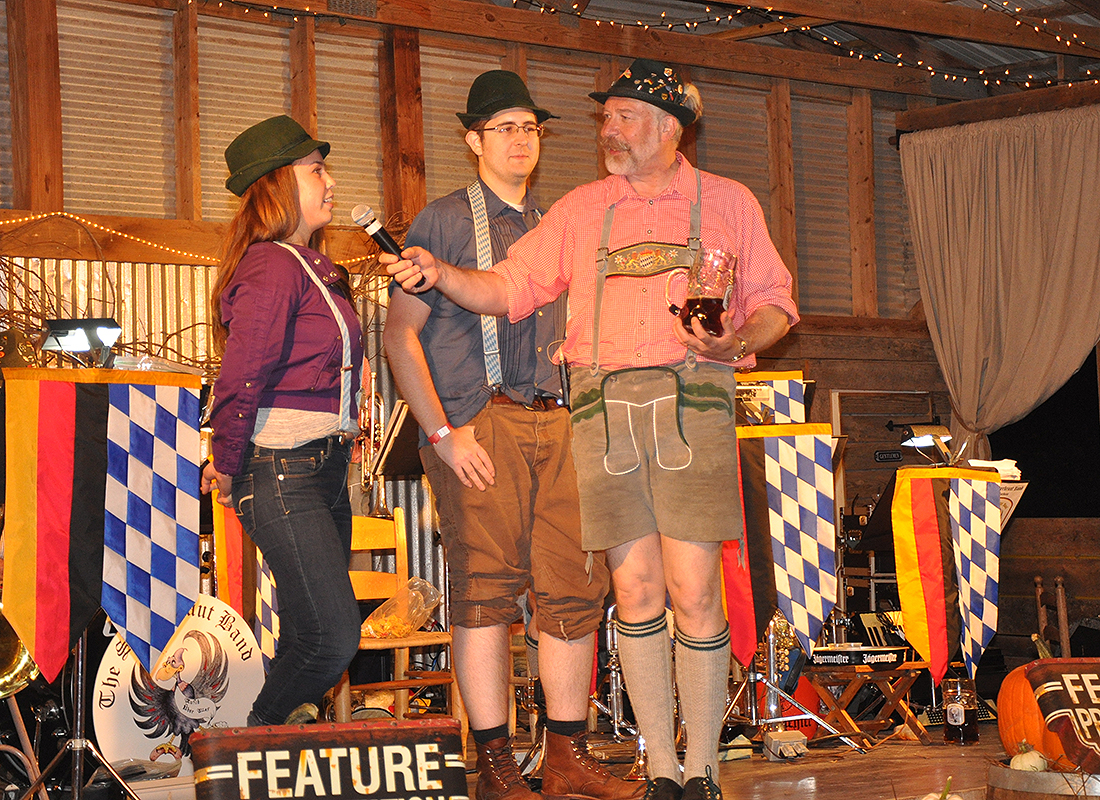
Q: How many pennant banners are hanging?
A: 5